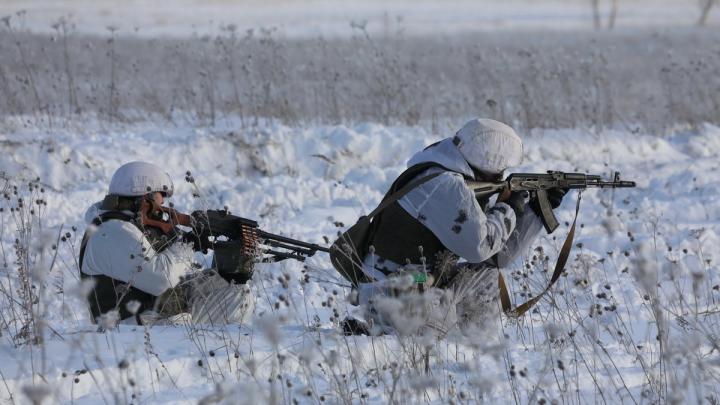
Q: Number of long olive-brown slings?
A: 1